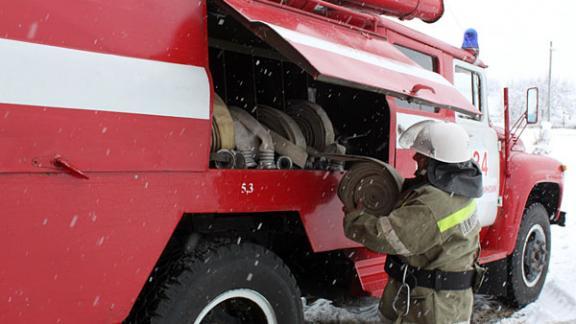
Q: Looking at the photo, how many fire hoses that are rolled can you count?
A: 4